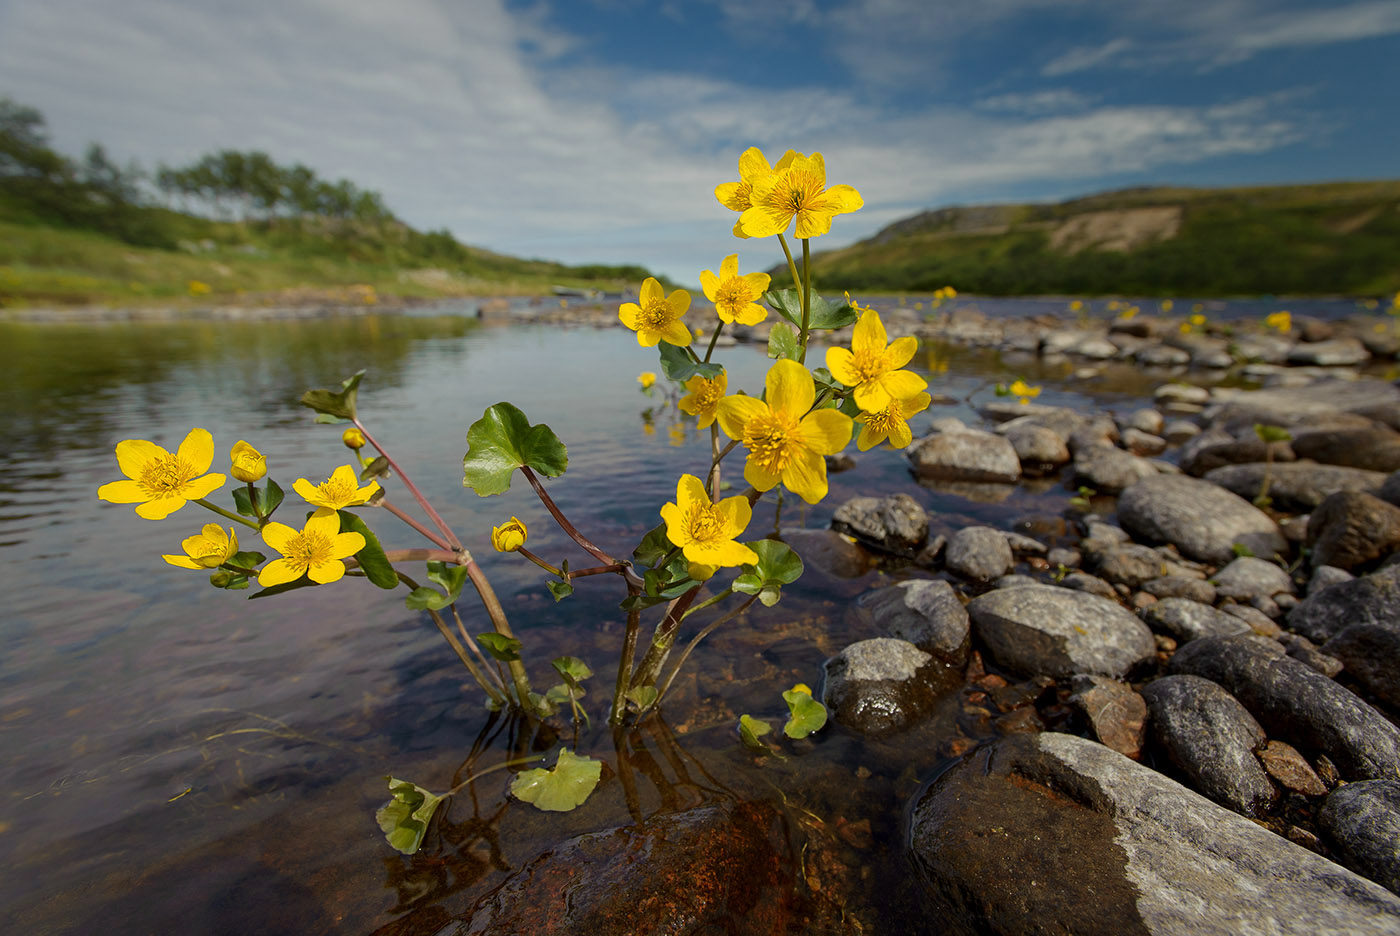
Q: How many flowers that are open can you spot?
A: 13